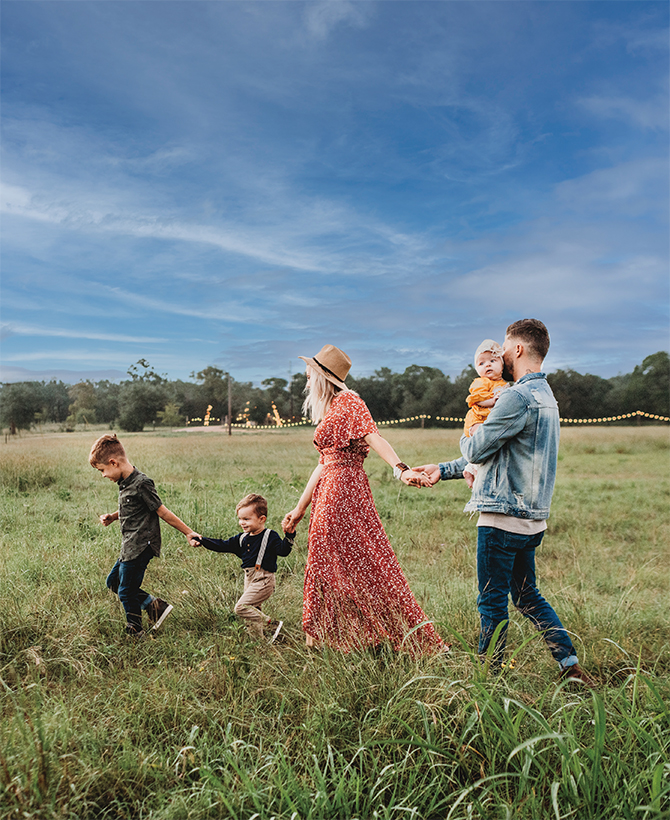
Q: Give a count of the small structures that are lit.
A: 3